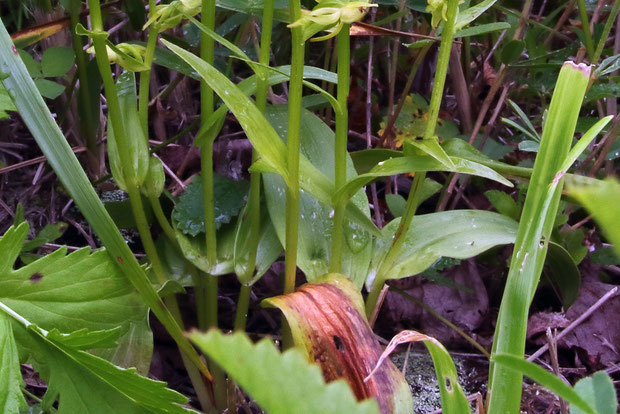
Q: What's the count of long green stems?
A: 7